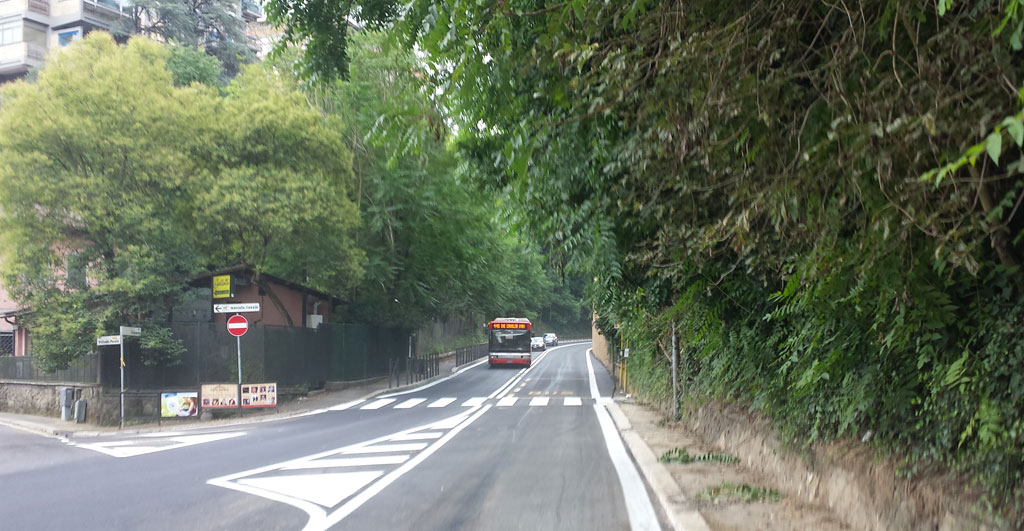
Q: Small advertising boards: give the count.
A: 3